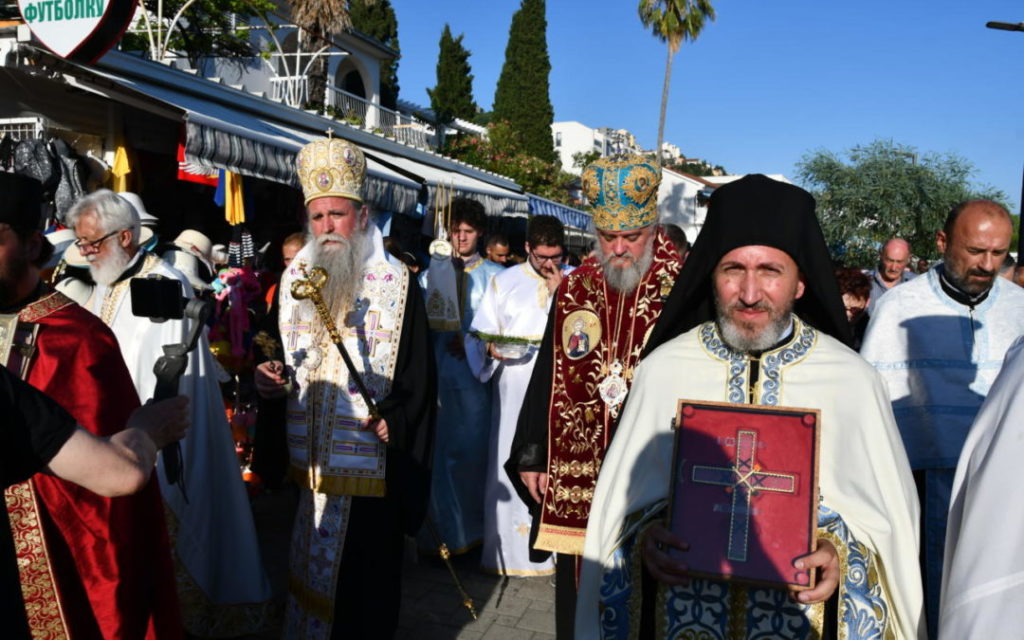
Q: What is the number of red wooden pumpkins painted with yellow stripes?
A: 0